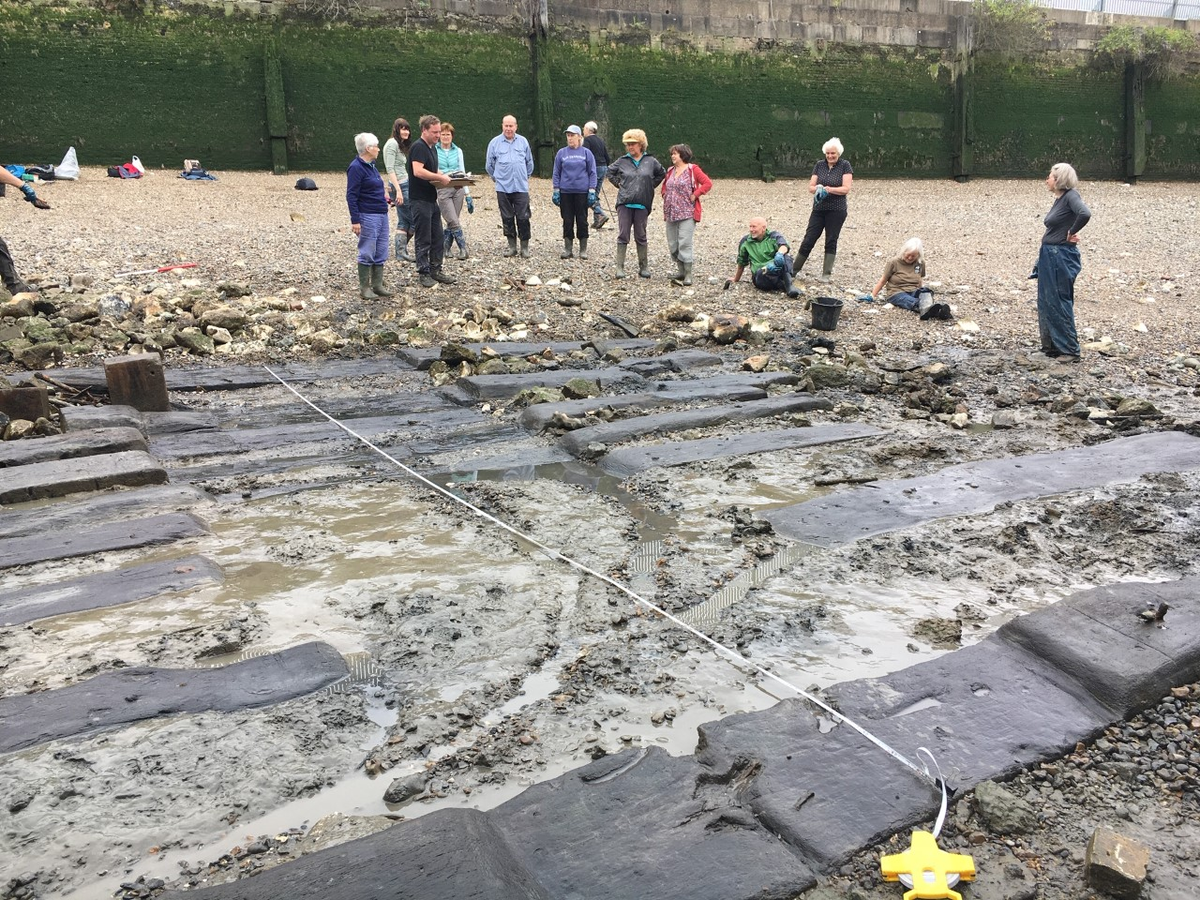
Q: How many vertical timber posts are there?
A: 4